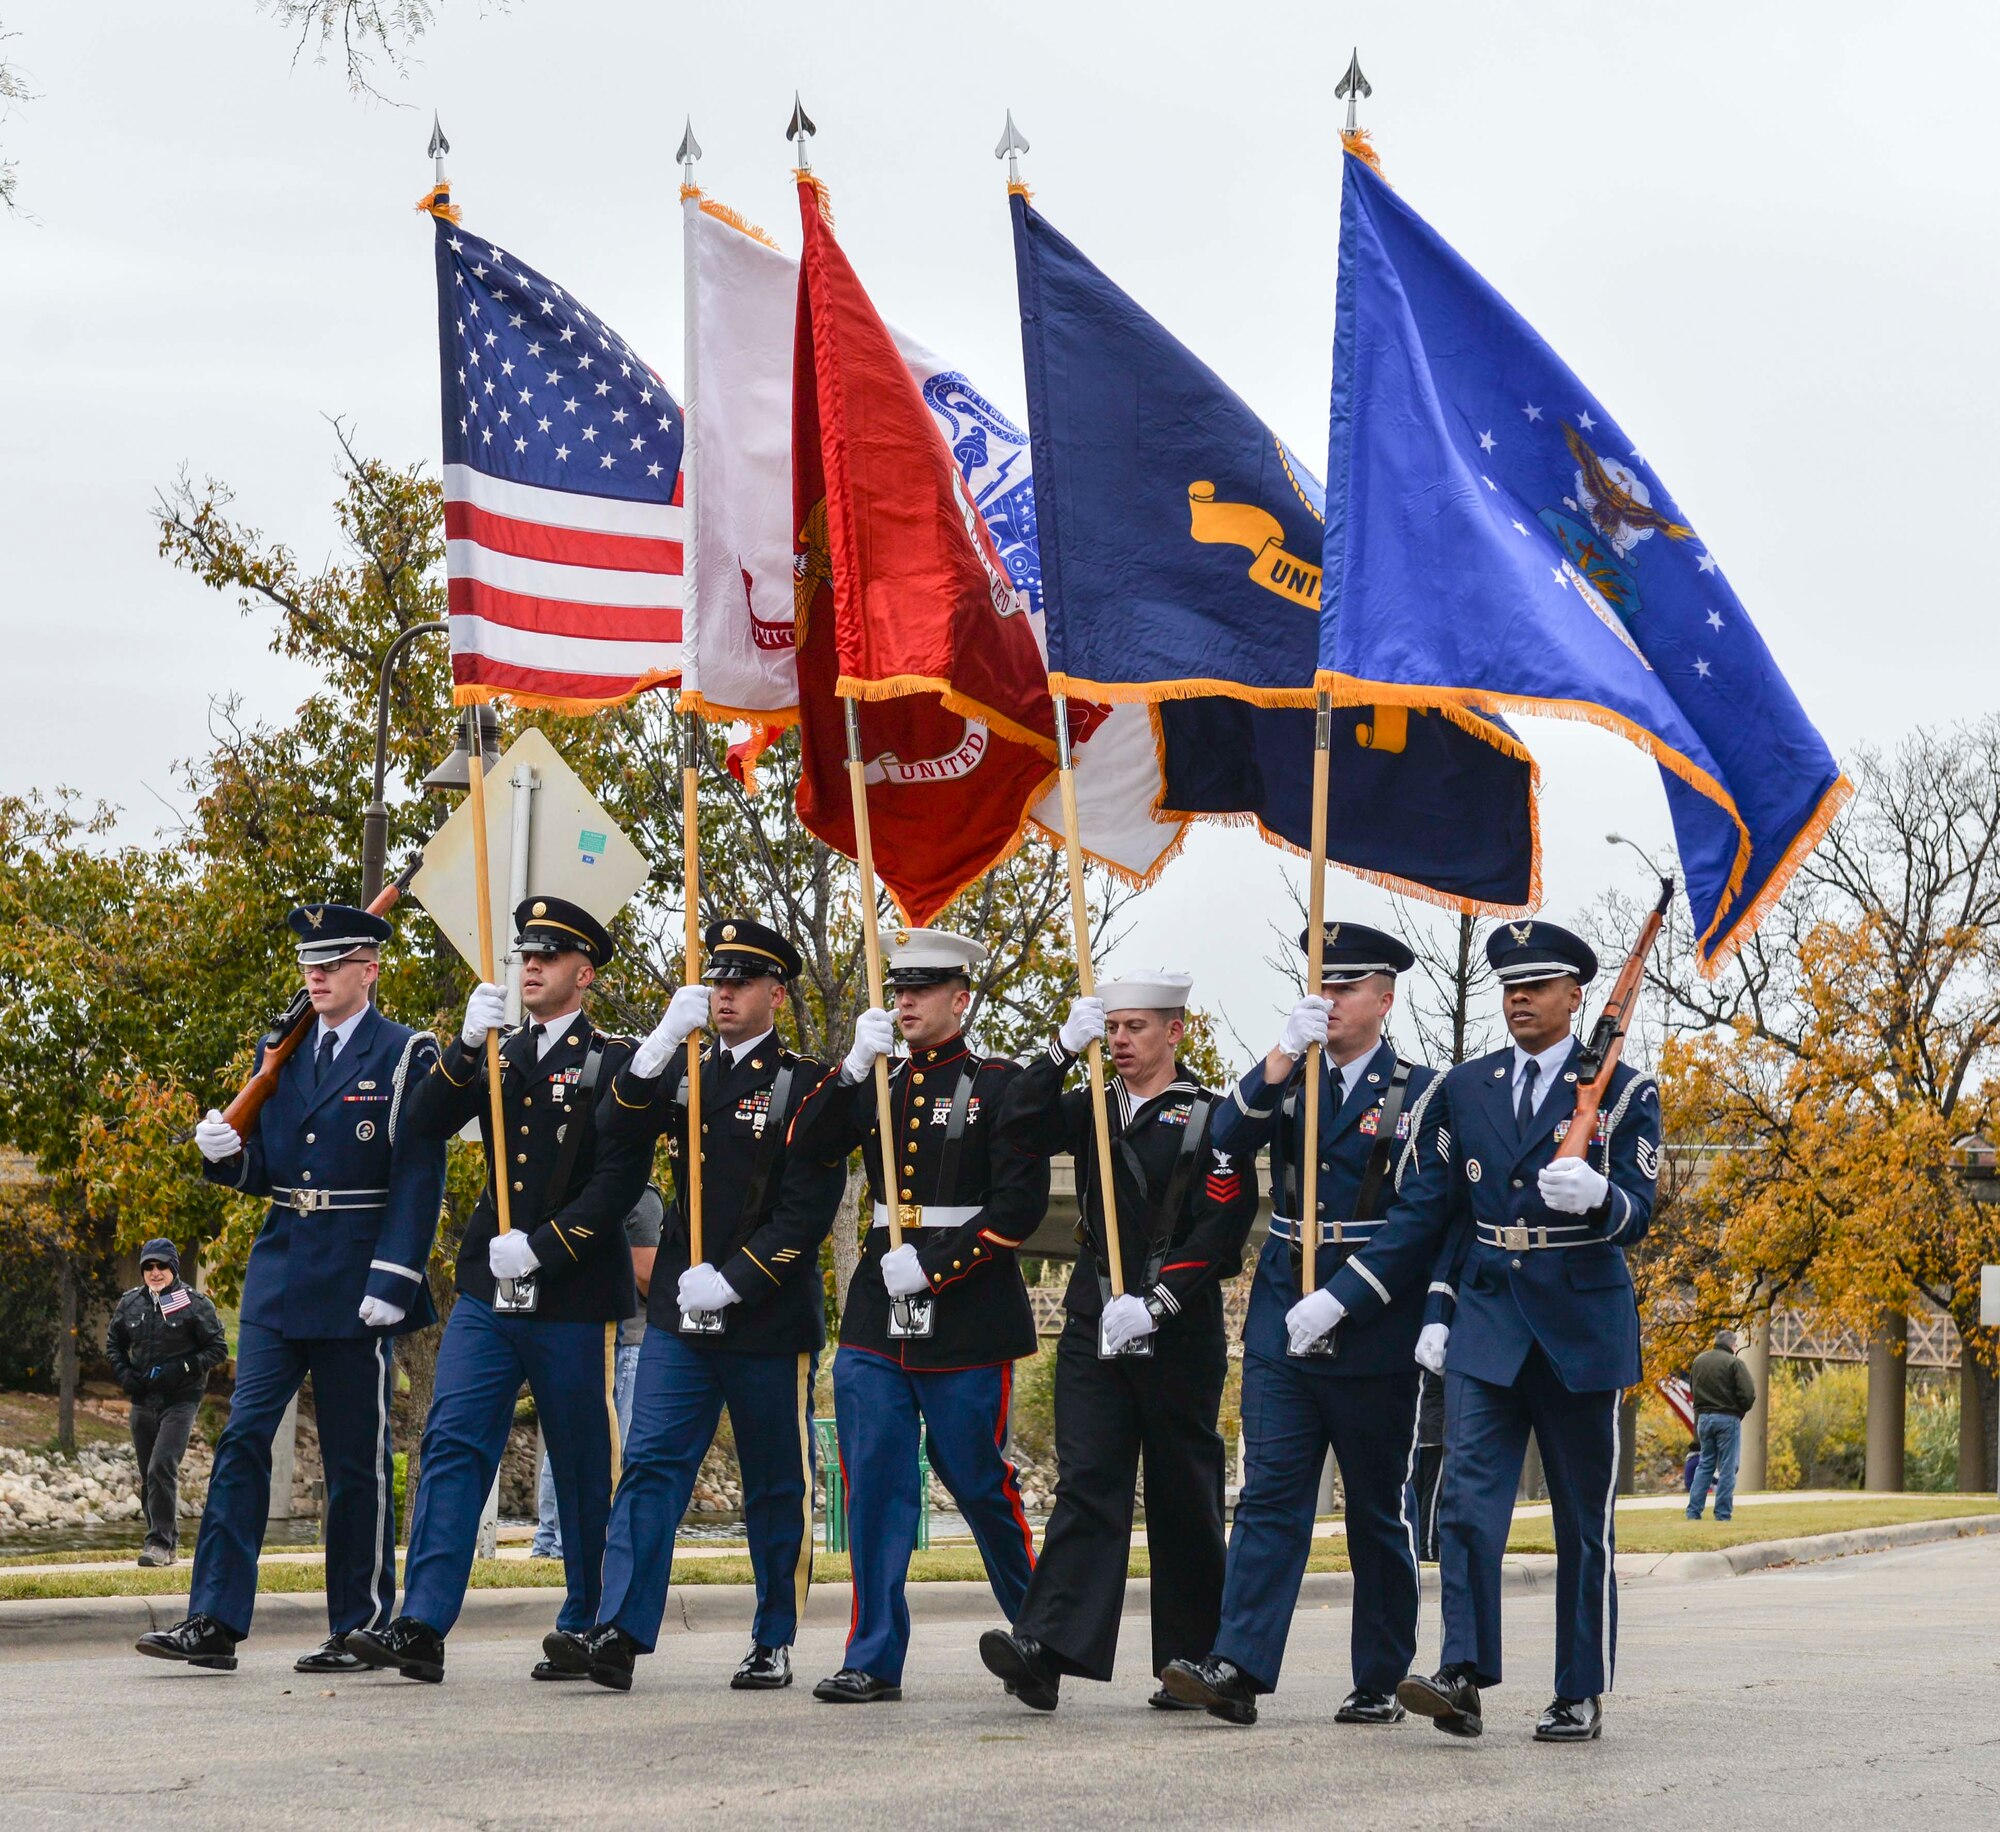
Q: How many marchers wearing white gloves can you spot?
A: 7